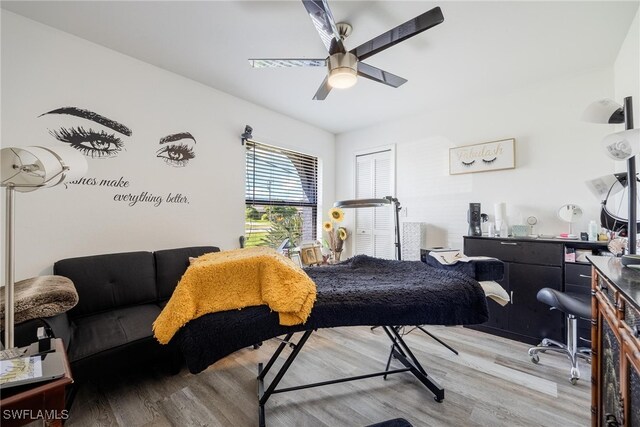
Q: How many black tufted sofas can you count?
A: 1